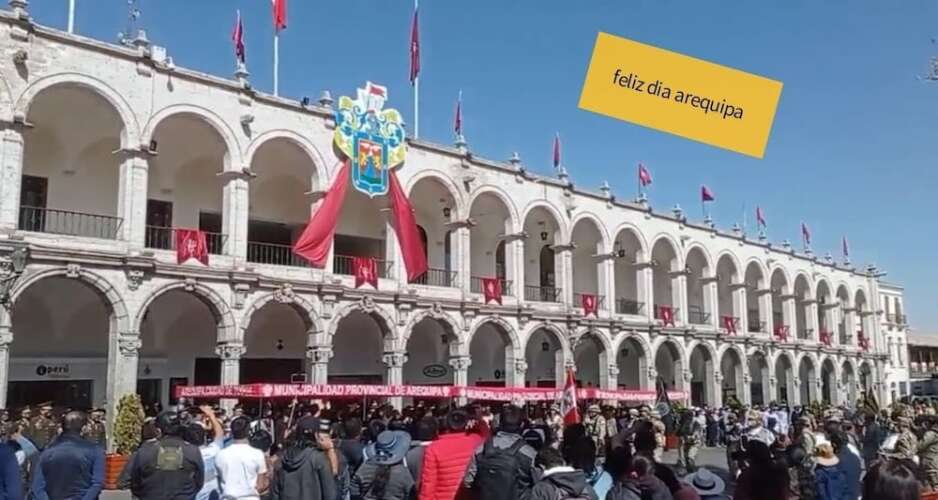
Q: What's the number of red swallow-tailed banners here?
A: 9